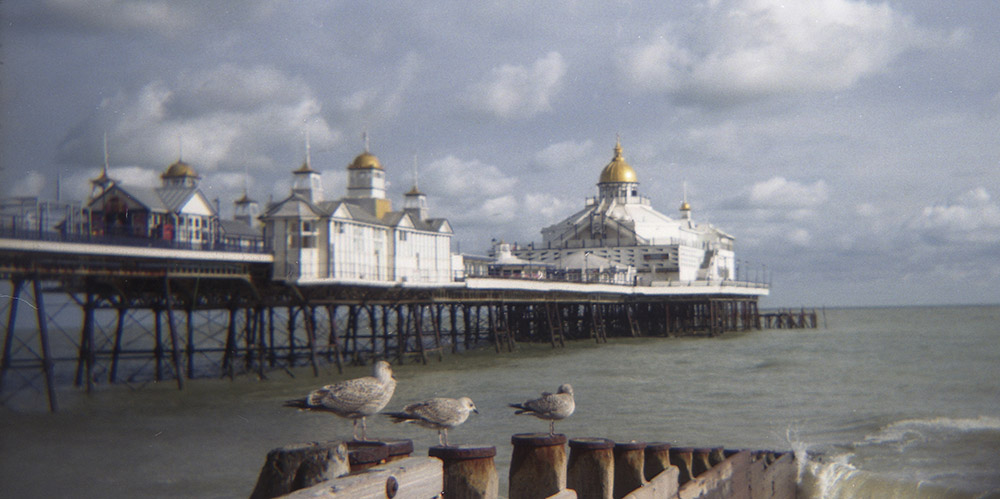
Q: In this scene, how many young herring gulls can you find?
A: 3